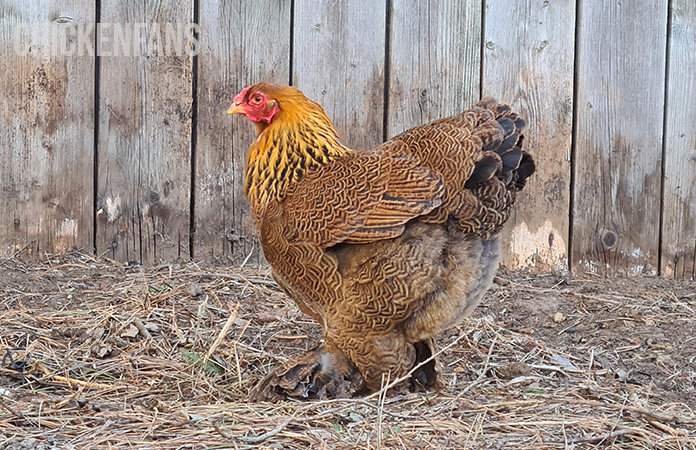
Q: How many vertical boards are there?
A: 8